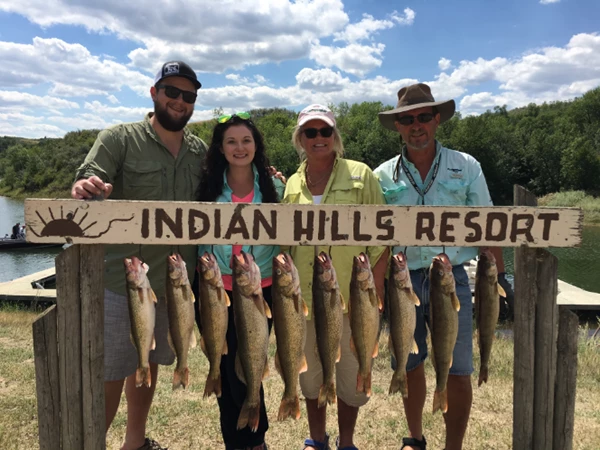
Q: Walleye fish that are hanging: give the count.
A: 10